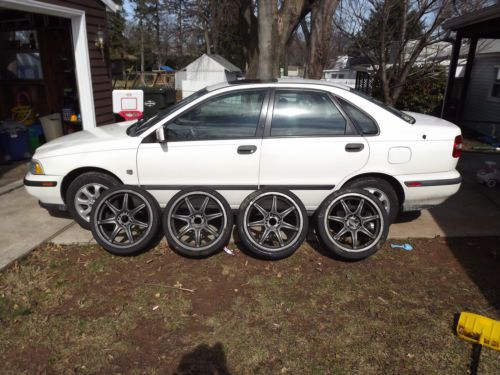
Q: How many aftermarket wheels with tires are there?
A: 4